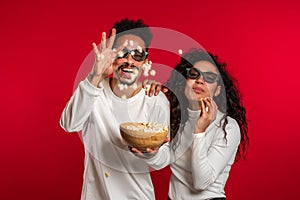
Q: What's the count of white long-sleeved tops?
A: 2